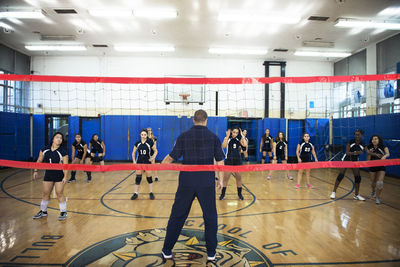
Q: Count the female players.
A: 12